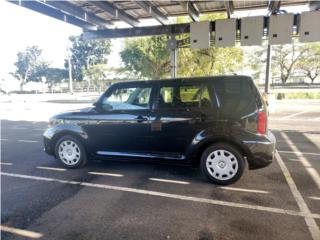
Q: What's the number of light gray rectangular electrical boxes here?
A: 5